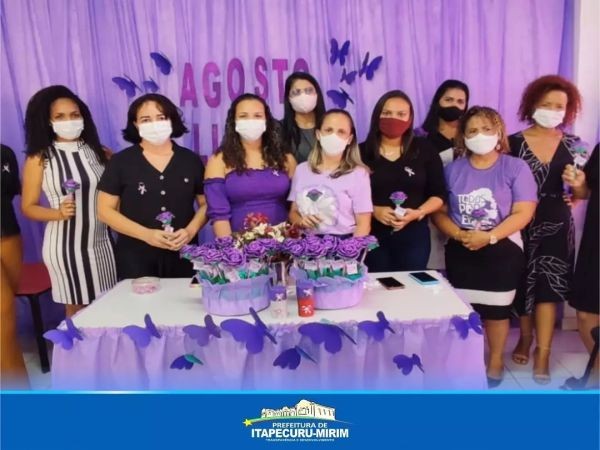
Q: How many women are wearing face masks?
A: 9